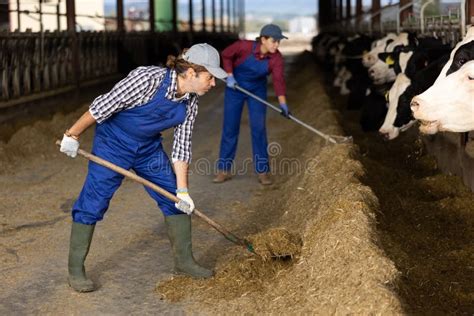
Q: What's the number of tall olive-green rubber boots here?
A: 2